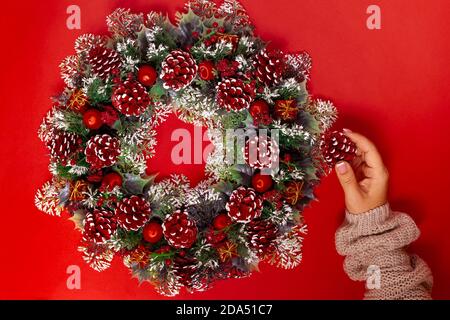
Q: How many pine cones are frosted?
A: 15